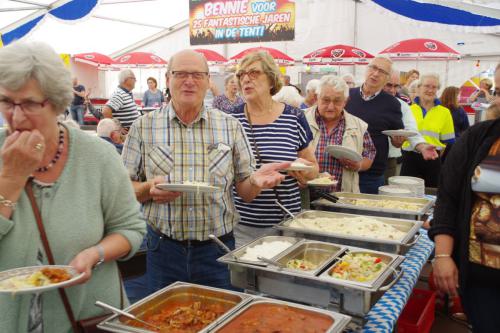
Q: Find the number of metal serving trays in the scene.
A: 7